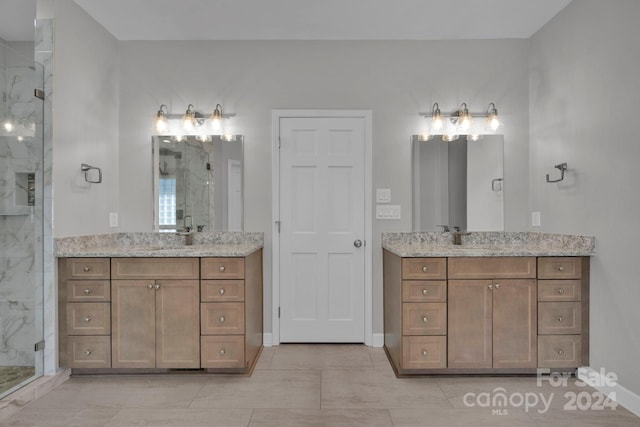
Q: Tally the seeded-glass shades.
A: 6